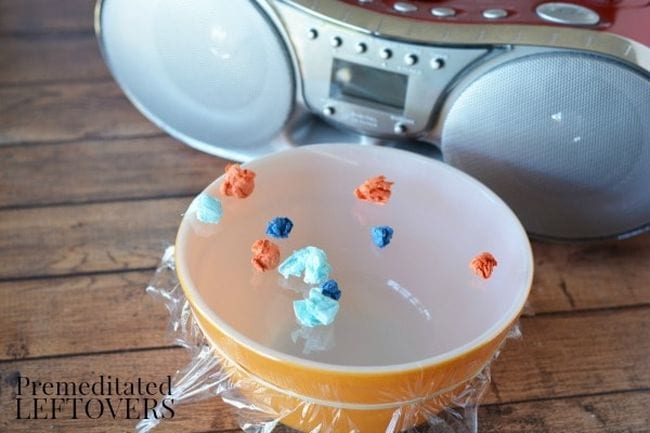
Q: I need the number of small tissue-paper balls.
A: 10